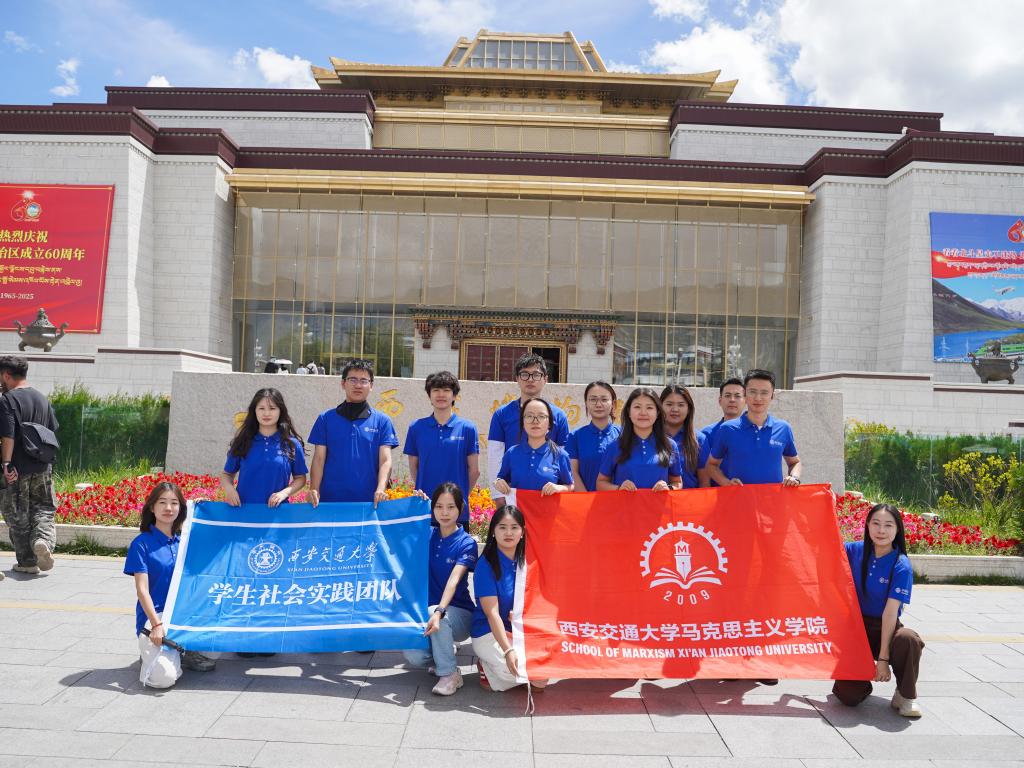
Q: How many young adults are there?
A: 14